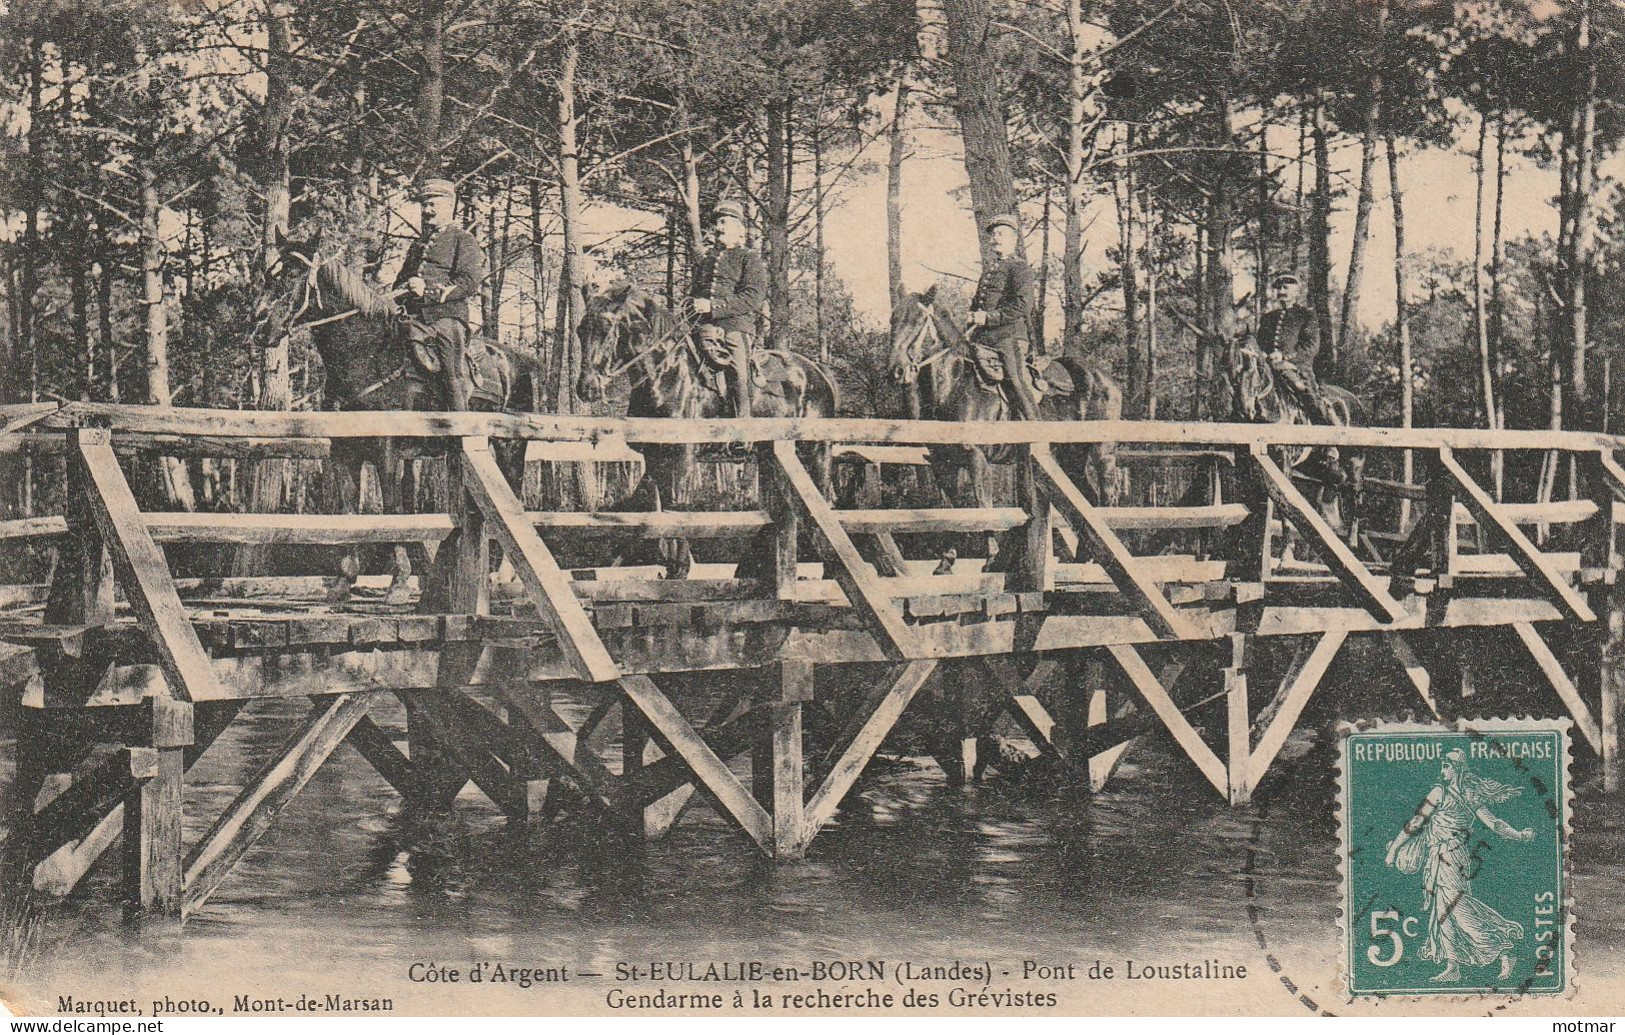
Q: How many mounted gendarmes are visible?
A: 4